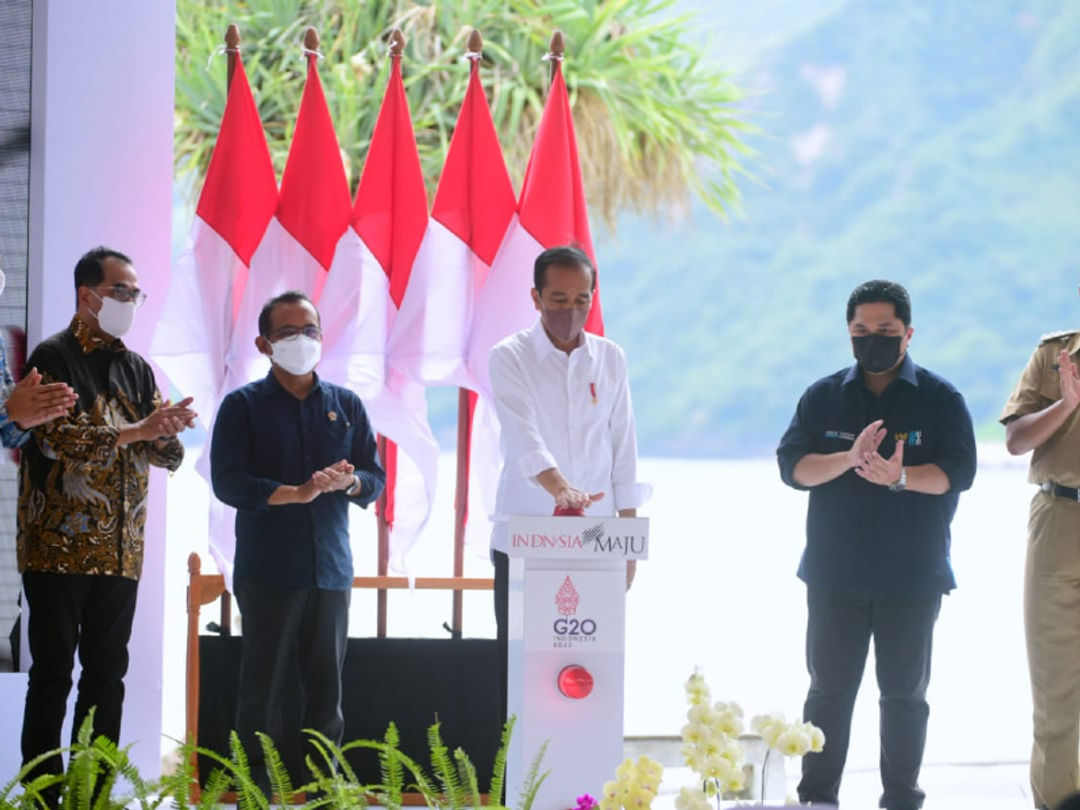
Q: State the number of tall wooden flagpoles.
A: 5